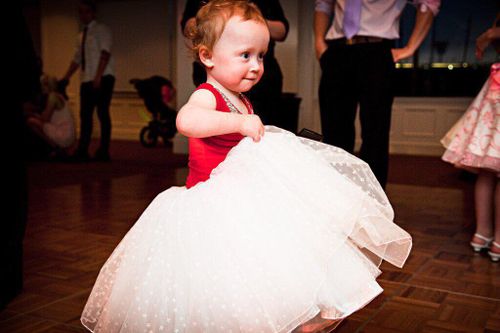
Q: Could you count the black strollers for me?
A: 1